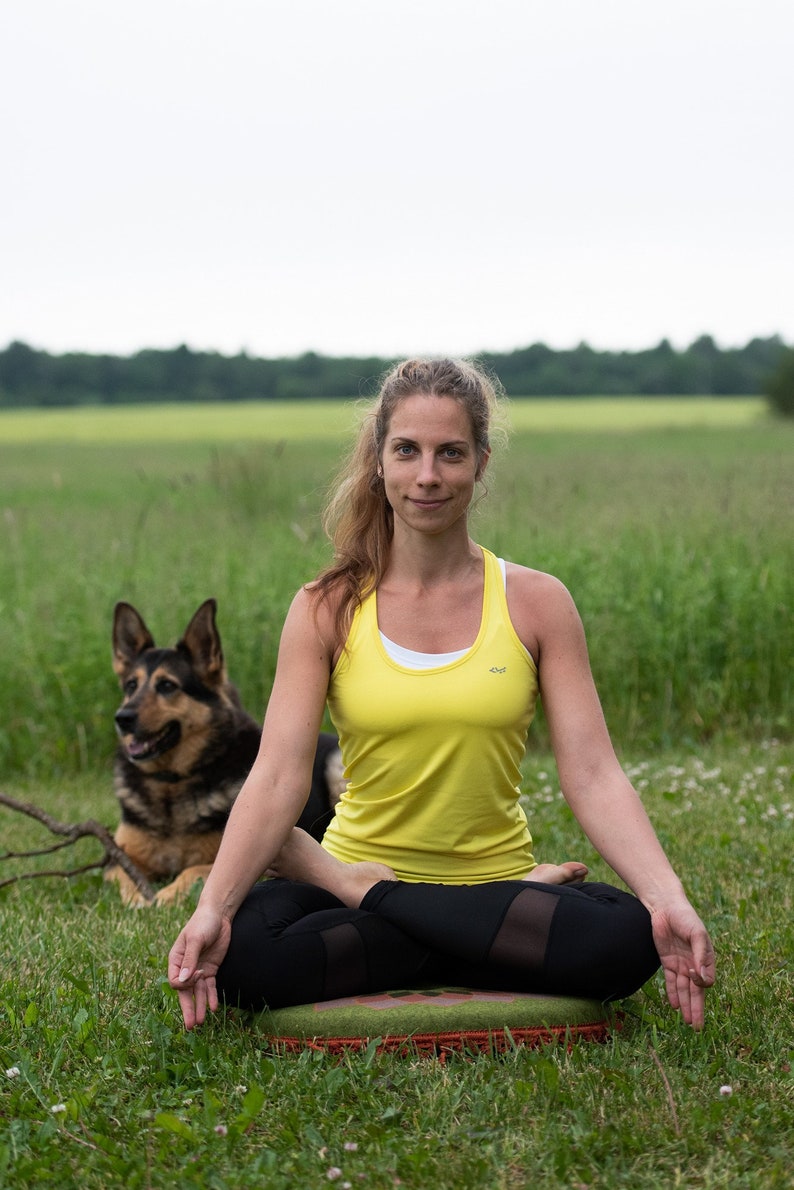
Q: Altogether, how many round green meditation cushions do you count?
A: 1